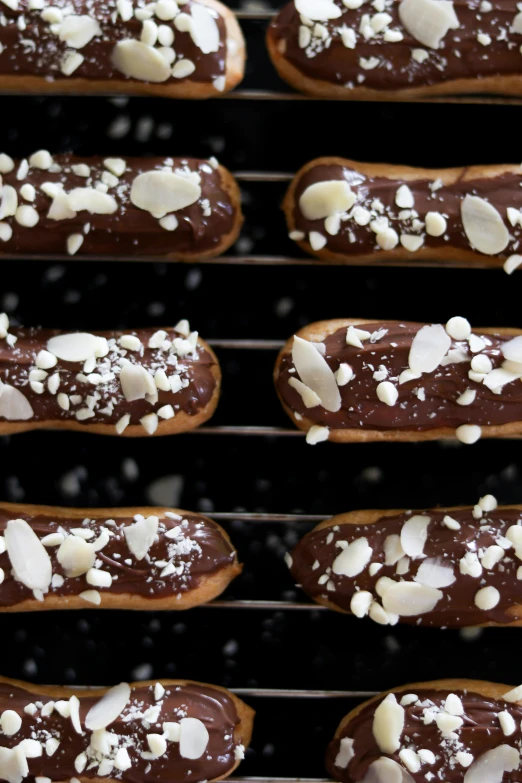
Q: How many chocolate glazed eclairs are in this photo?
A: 10